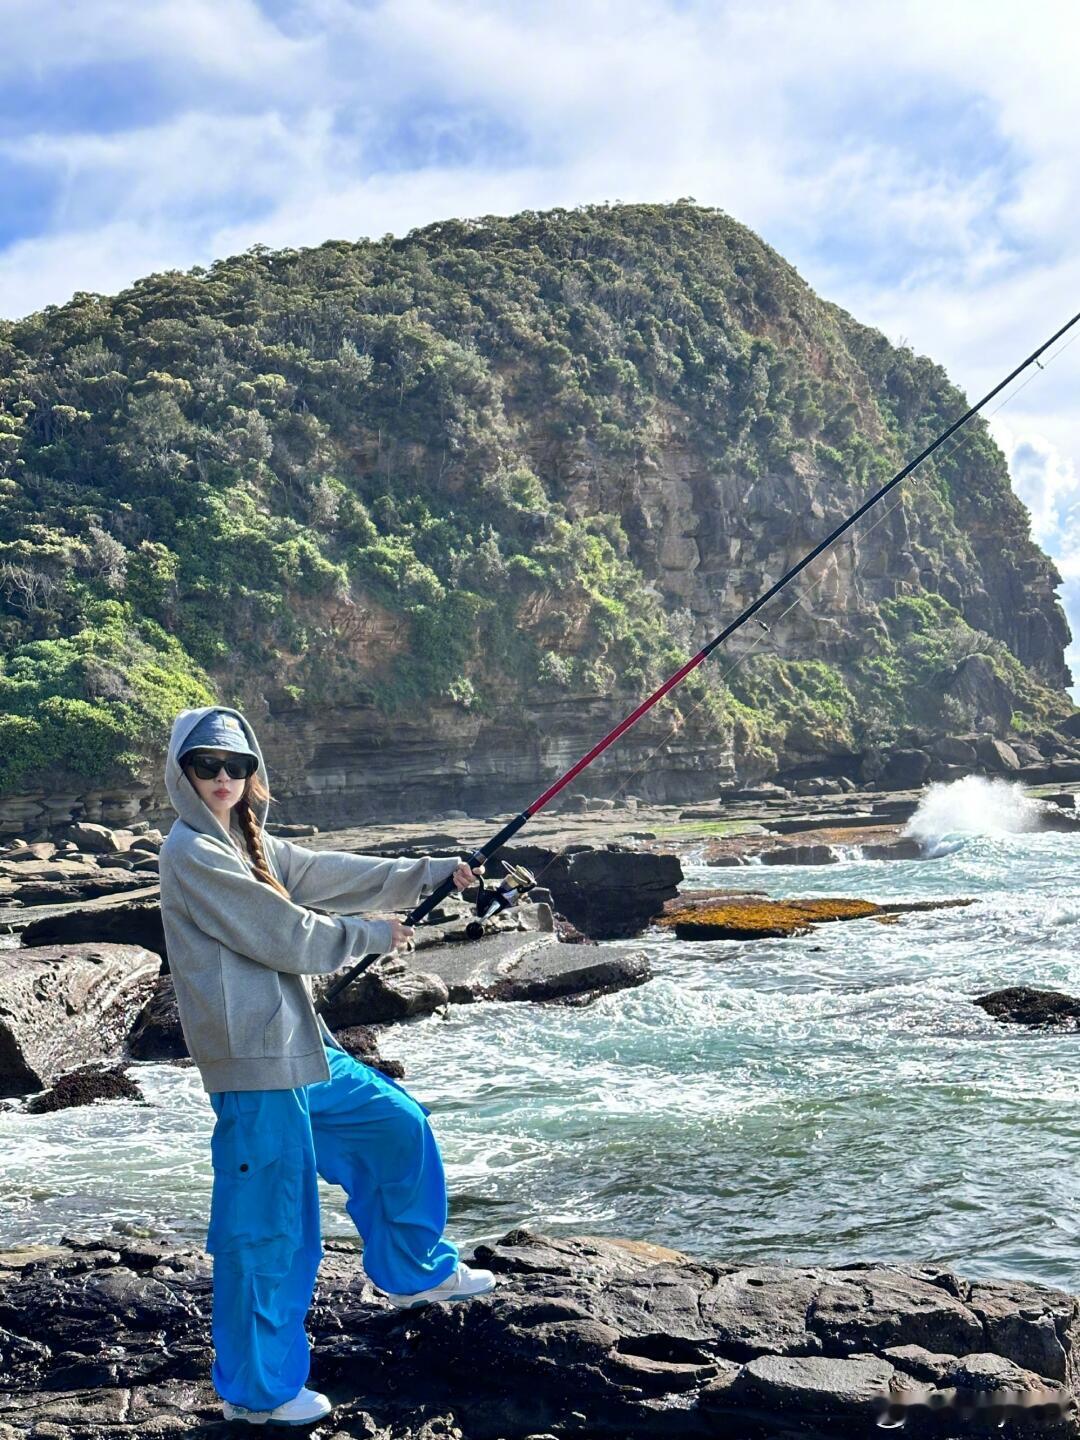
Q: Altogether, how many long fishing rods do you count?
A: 1